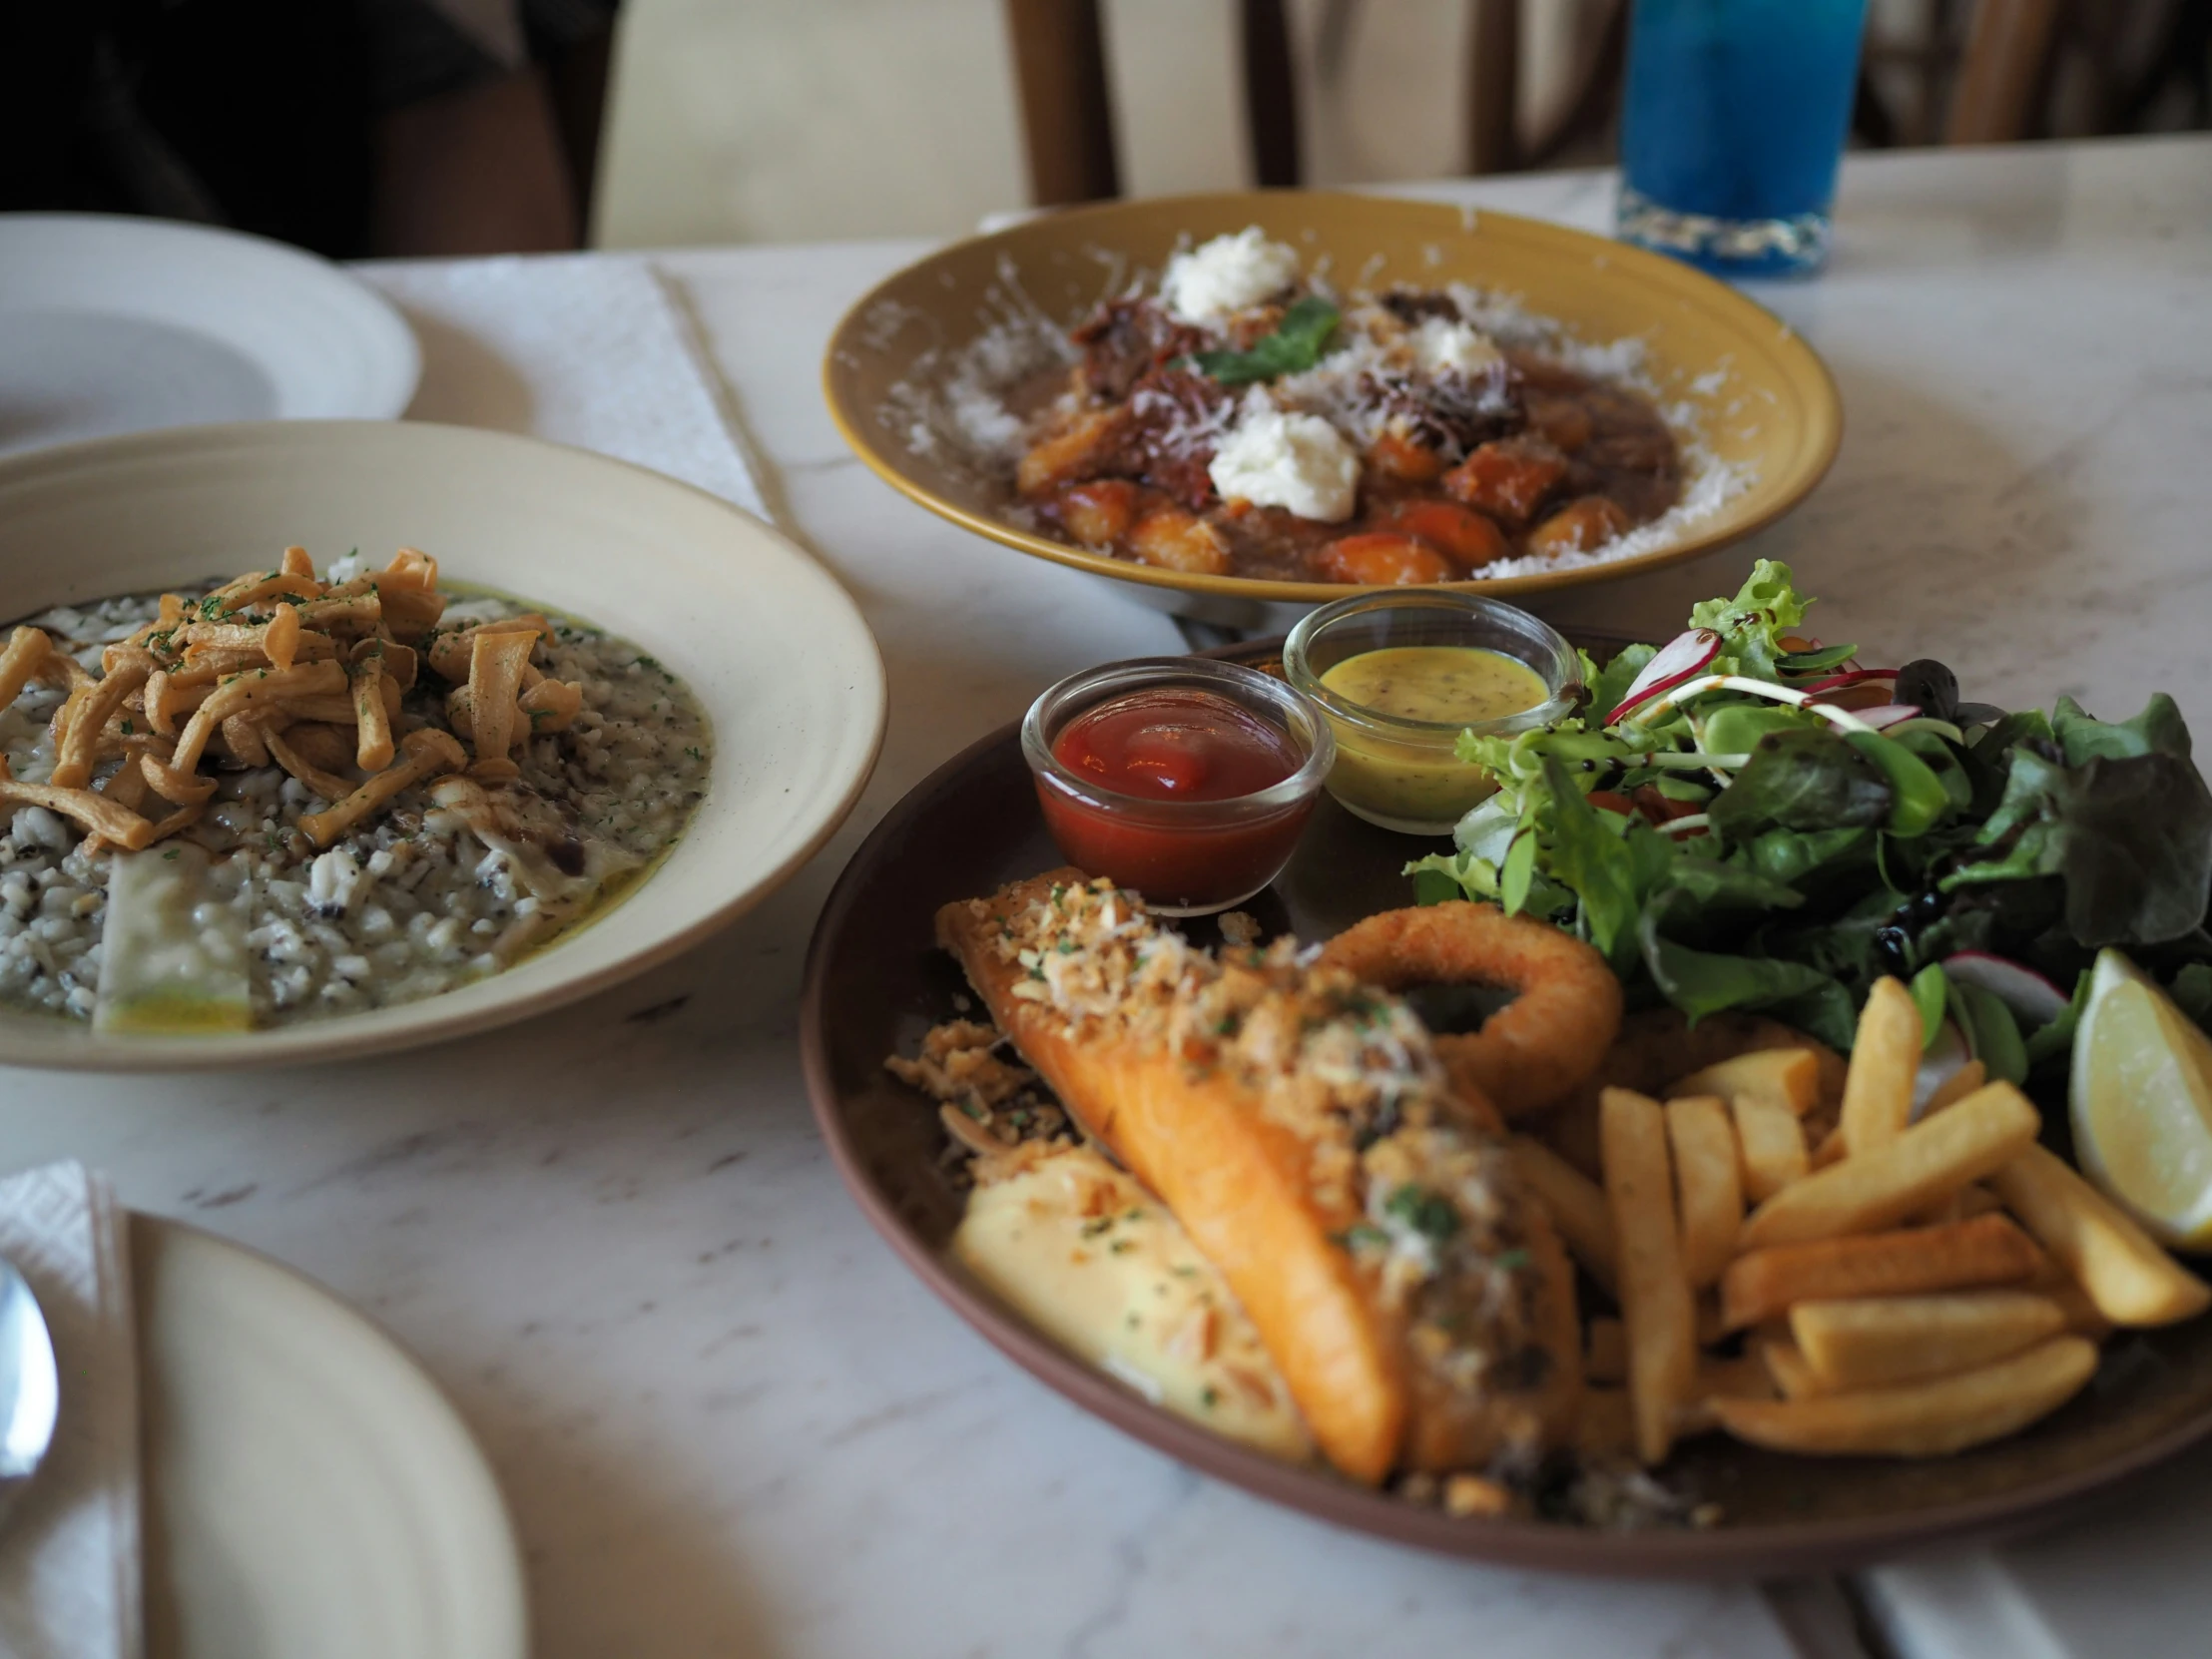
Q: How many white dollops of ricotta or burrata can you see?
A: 3